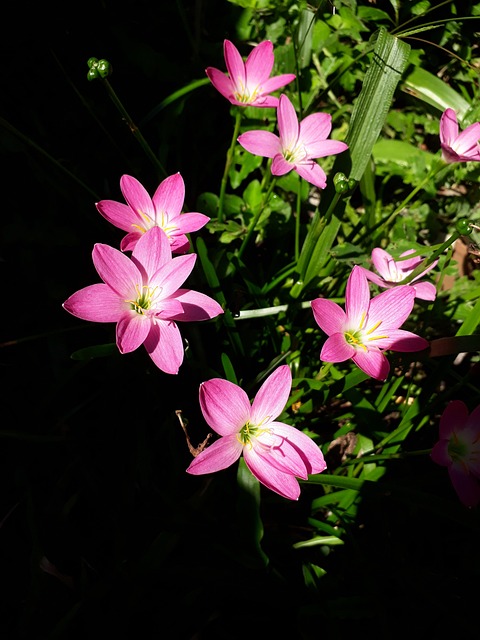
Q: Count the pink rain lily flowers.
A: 9